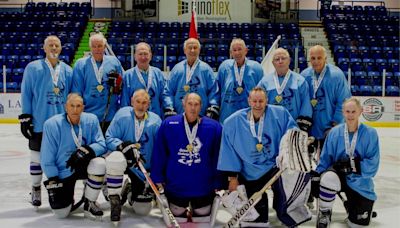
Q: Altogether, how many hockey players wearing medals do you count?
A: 12